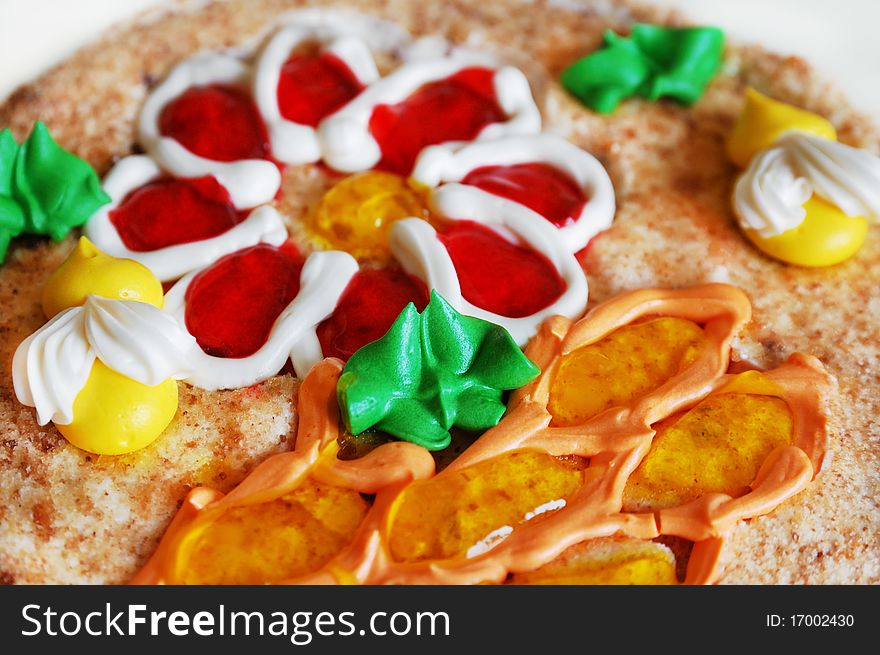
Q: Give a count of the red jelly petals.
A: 8